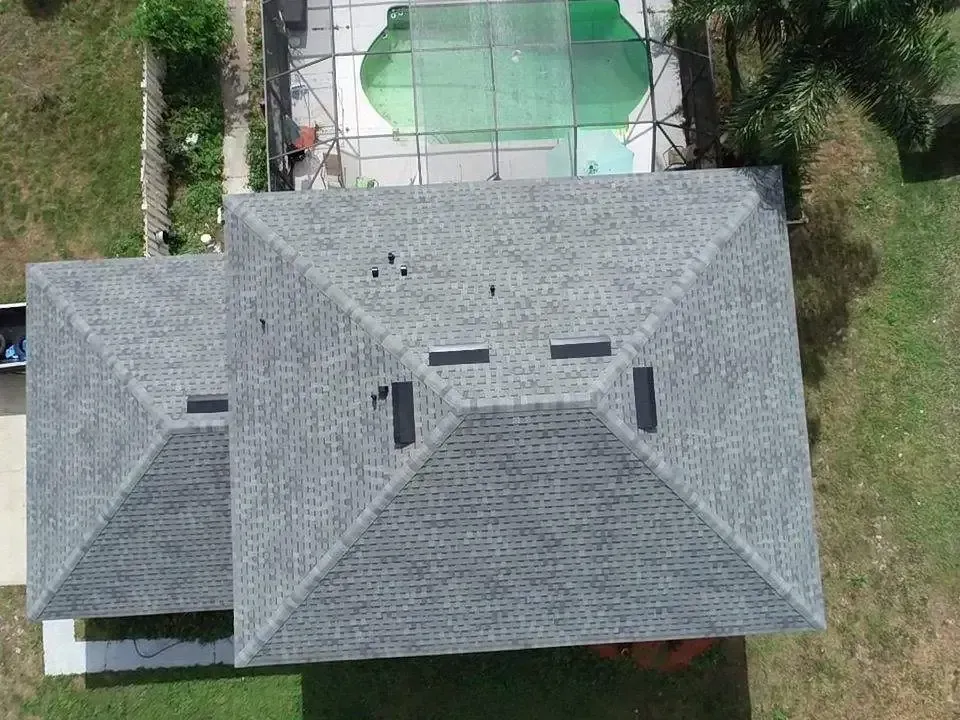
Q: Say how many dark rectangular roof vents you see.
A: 5